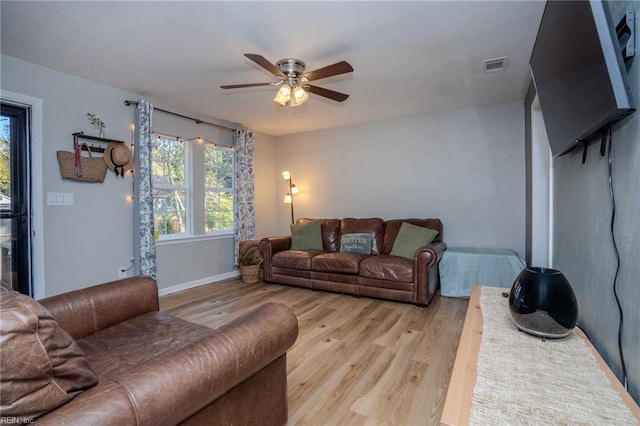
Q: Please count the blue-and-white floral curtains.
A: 2